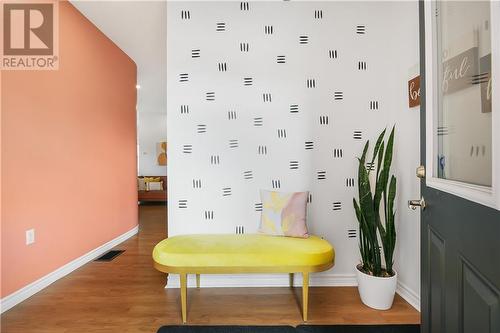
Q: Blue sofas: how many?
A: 0